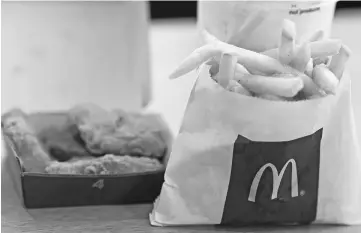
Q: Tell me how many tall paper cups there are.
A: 1